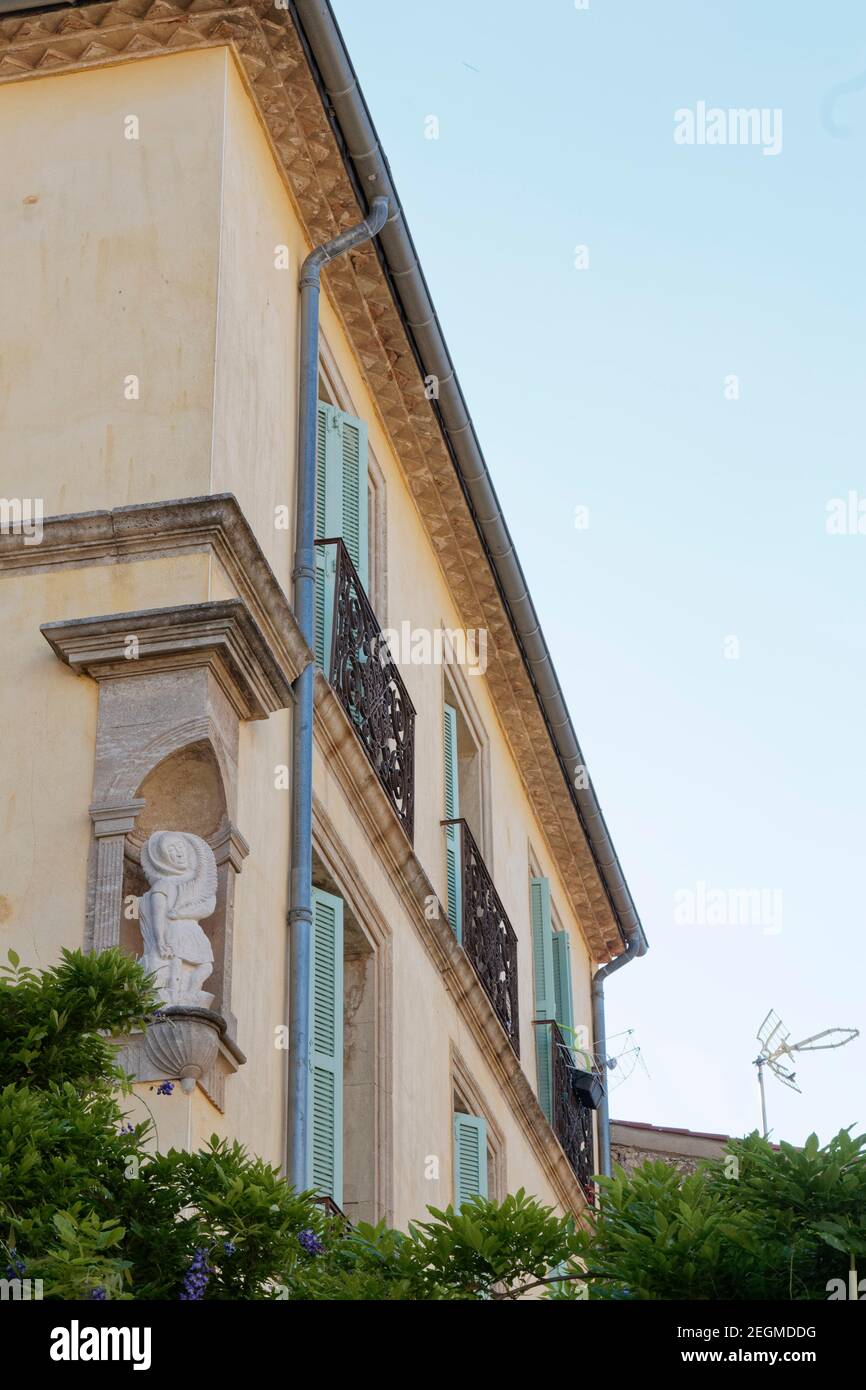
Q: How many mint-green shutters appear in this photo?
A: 7